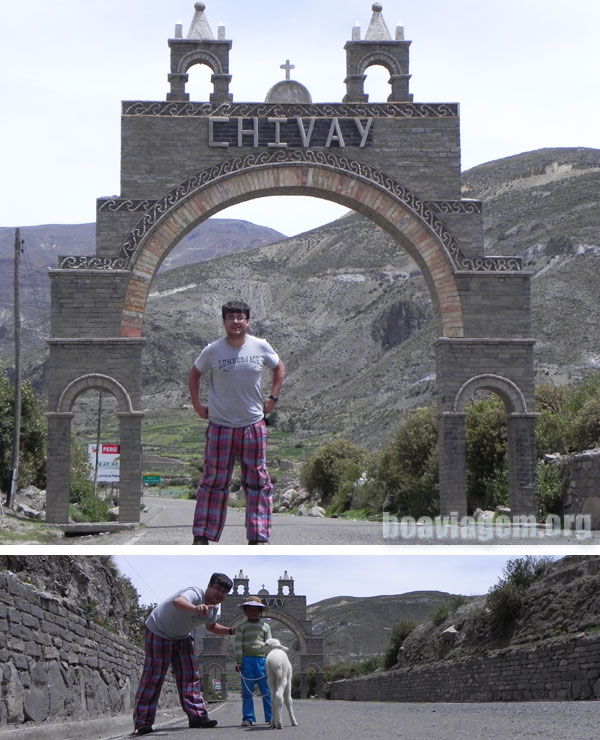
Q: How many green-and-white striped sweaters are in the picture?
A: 1